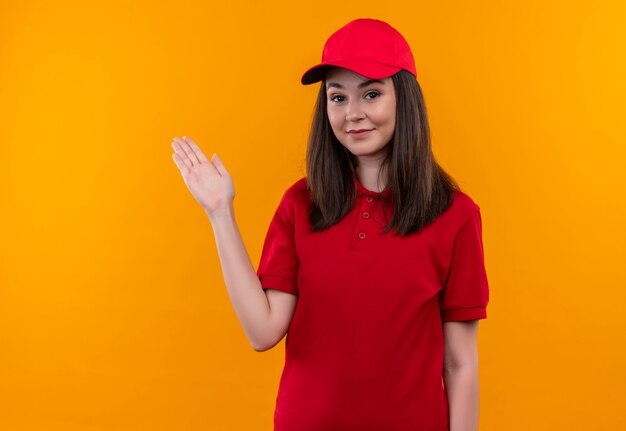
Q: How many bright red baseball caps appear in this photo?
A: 1